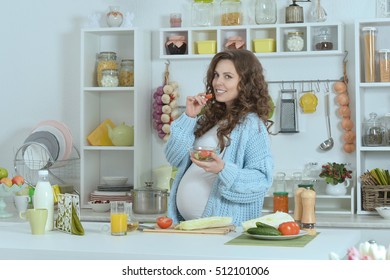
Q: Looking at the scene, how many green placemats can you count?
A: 1